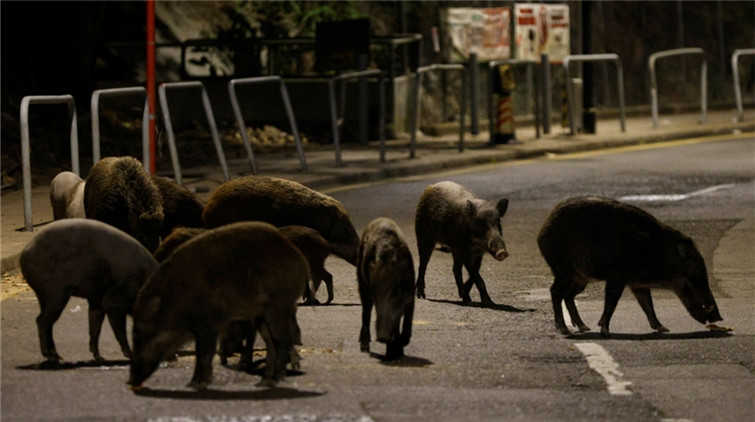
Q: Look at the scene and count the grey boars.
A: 2